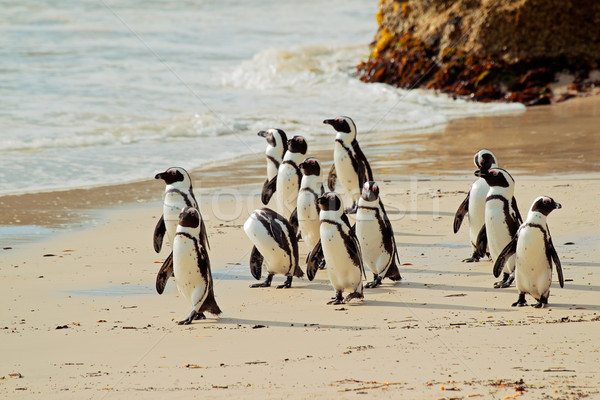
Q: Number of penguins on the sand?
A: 12